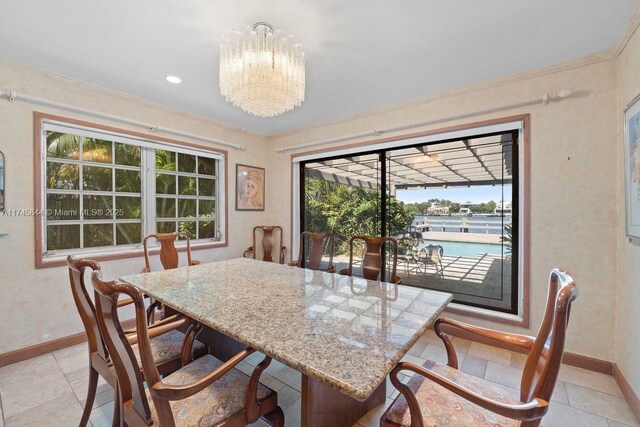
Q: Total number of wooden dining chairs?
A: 7